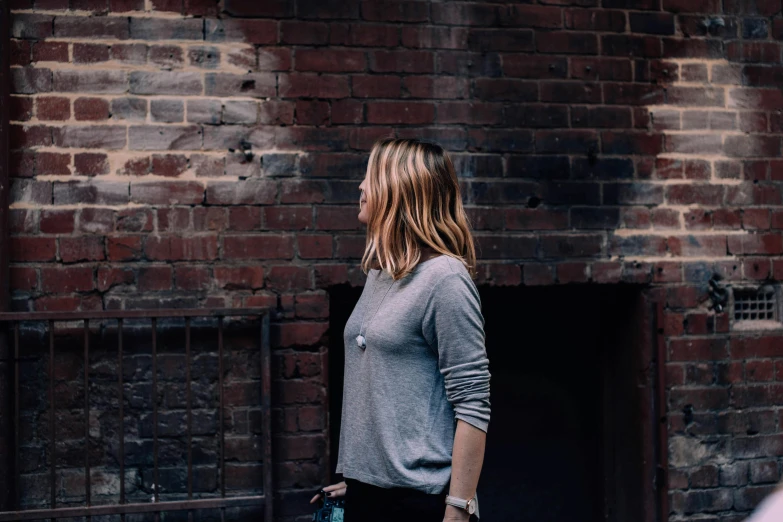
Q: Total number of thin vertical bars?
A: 7